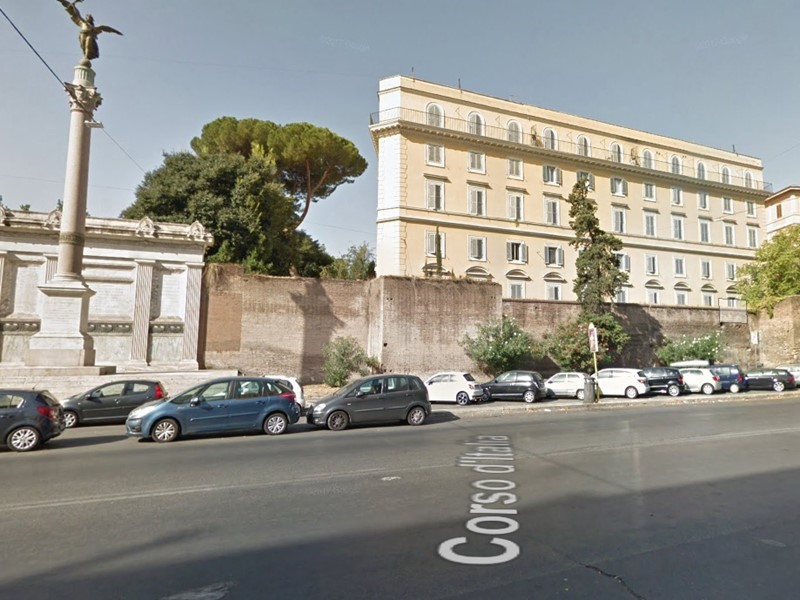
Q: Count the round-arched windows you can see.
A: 11